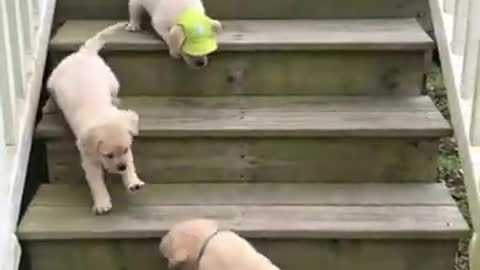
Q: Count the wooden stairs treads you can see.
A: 3